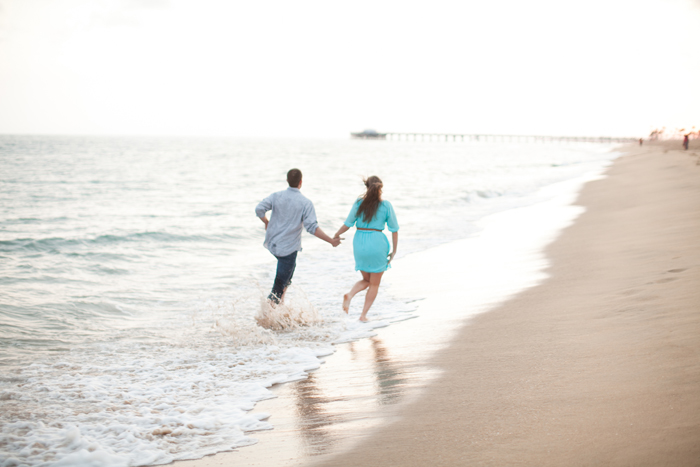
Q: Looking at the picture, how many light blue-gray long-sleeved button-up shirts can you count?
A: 1